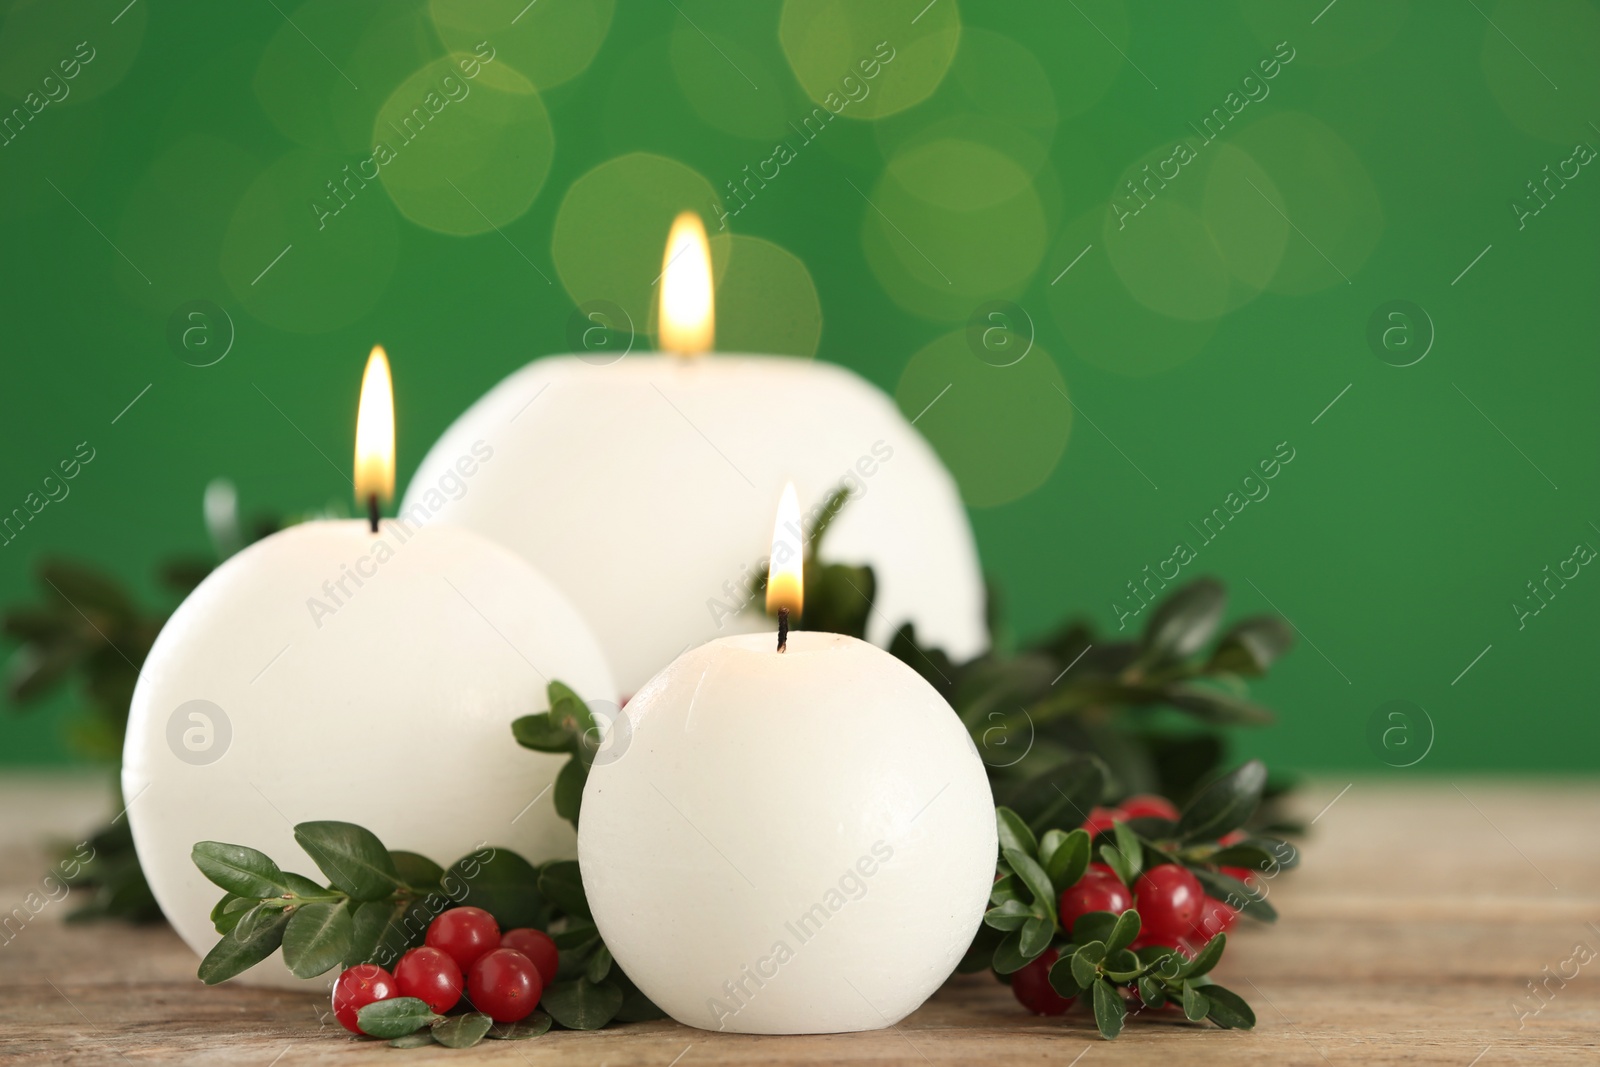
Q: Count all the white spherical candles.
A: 3